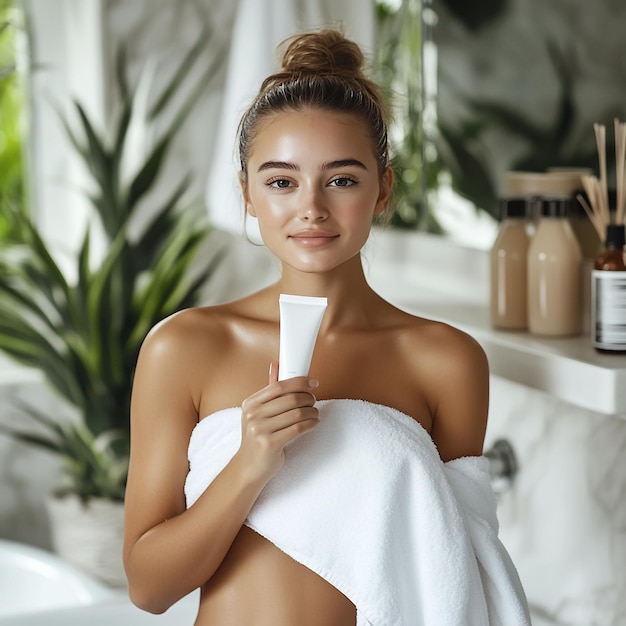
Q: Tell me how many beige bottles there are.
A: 2